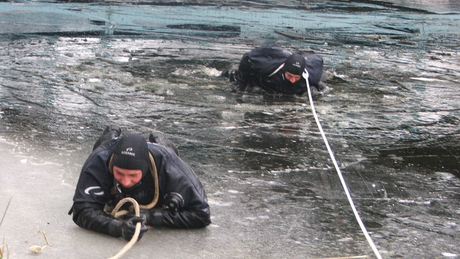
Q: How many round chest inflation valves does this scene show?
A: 1